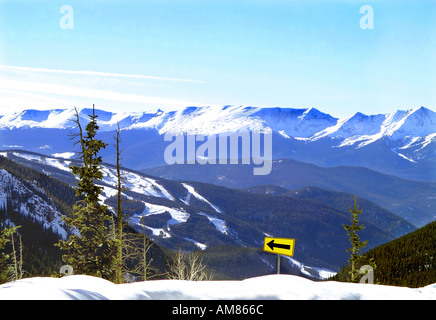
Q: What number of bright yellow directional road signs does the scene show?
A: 1